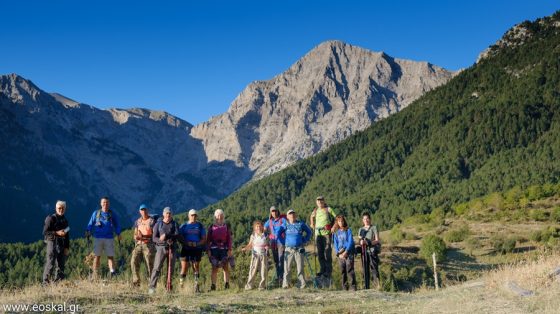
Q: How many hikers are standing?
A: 12